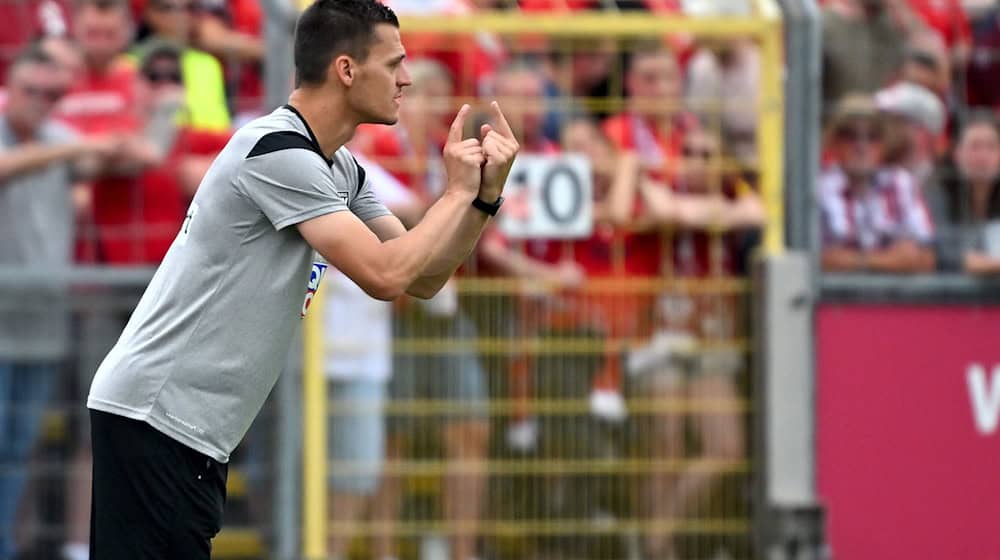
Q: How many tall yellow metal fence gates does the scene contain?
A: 1